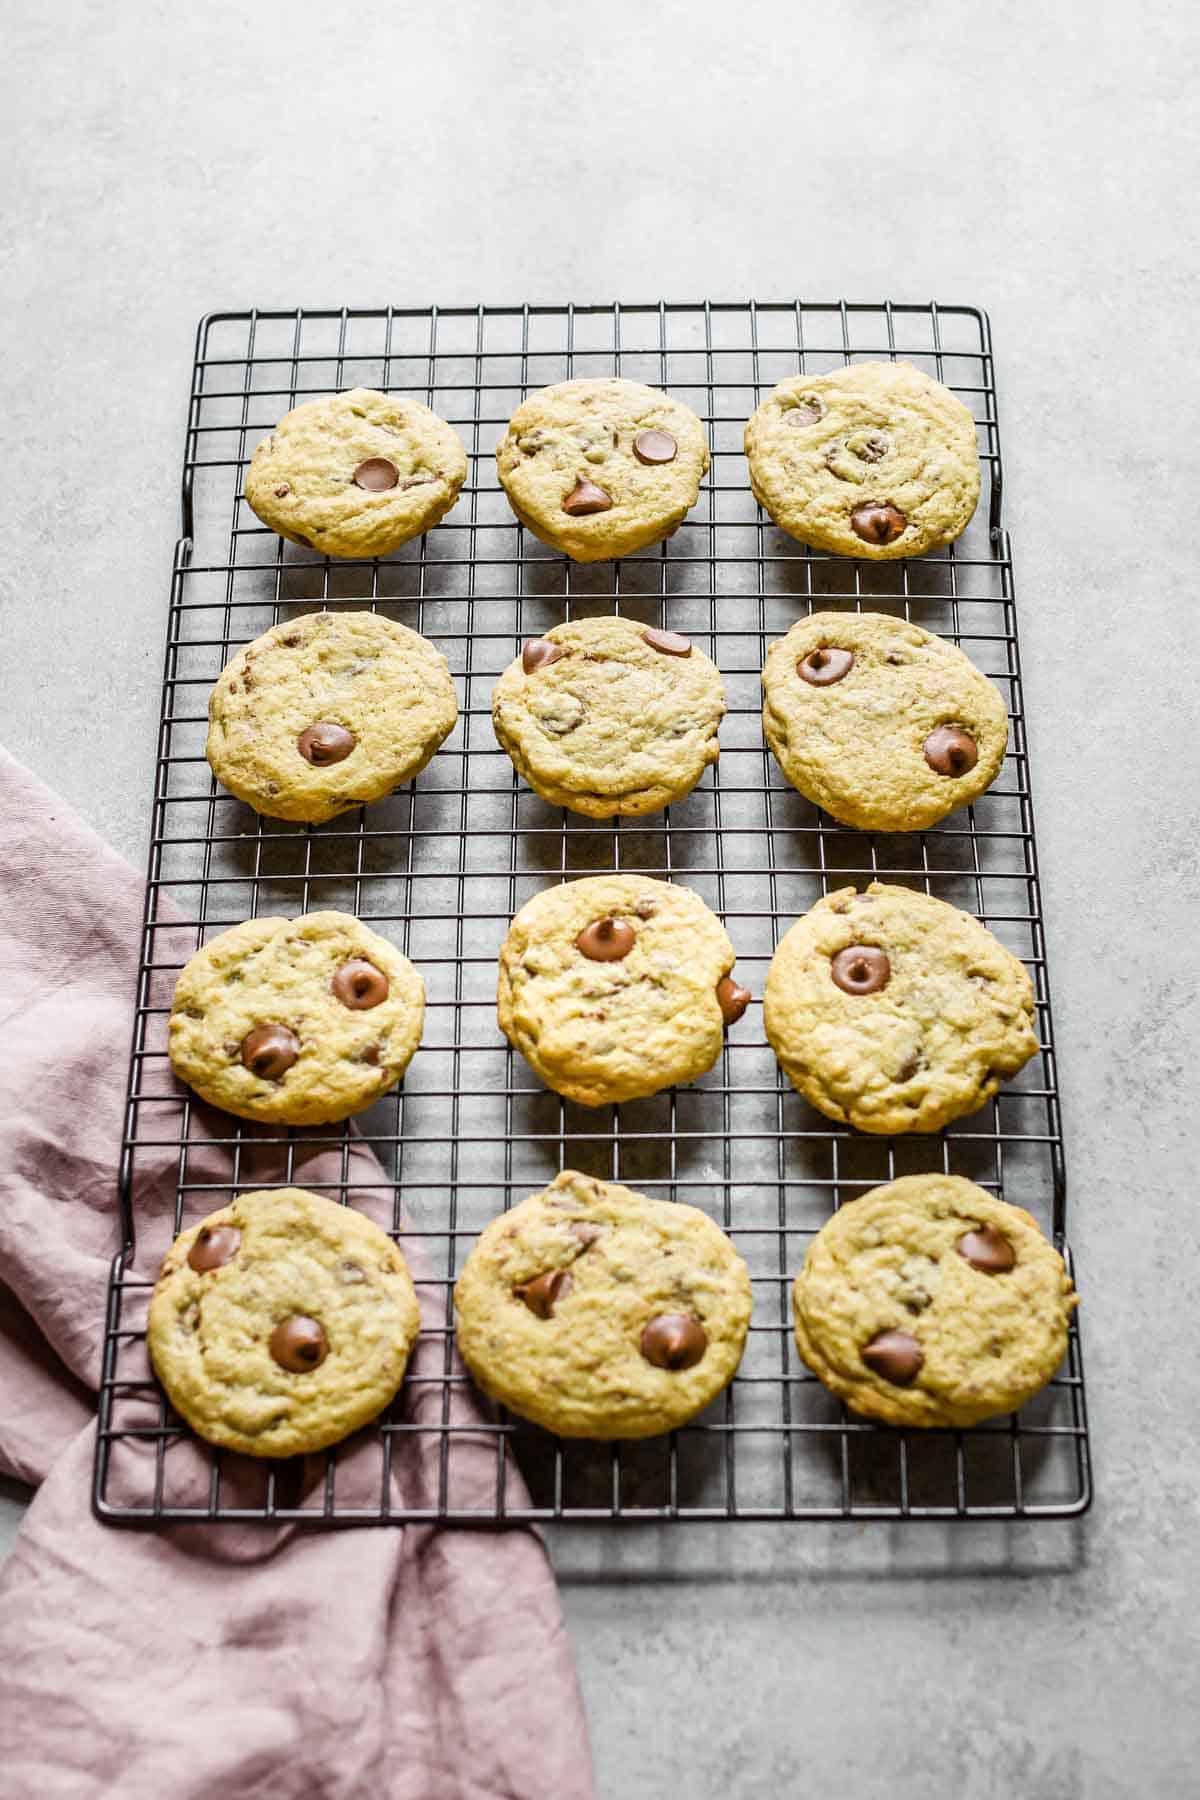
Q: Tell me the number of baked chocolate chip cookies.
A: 12